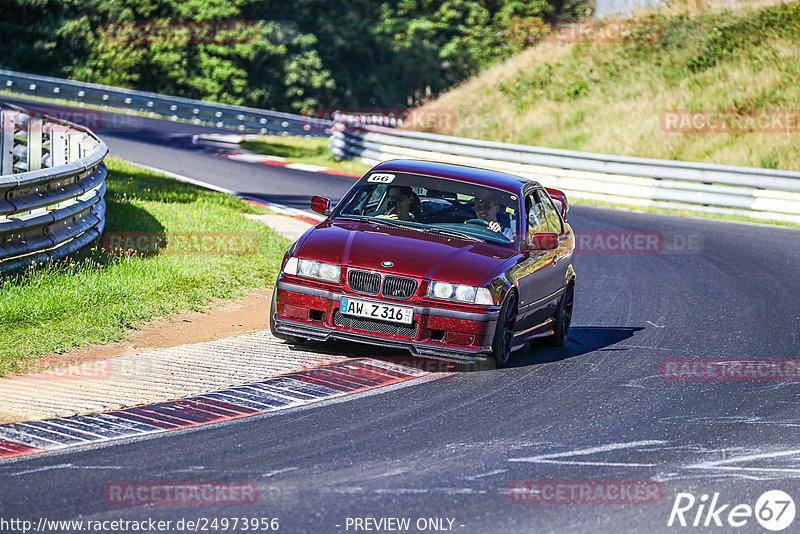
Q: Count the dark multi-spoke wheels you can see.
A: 2